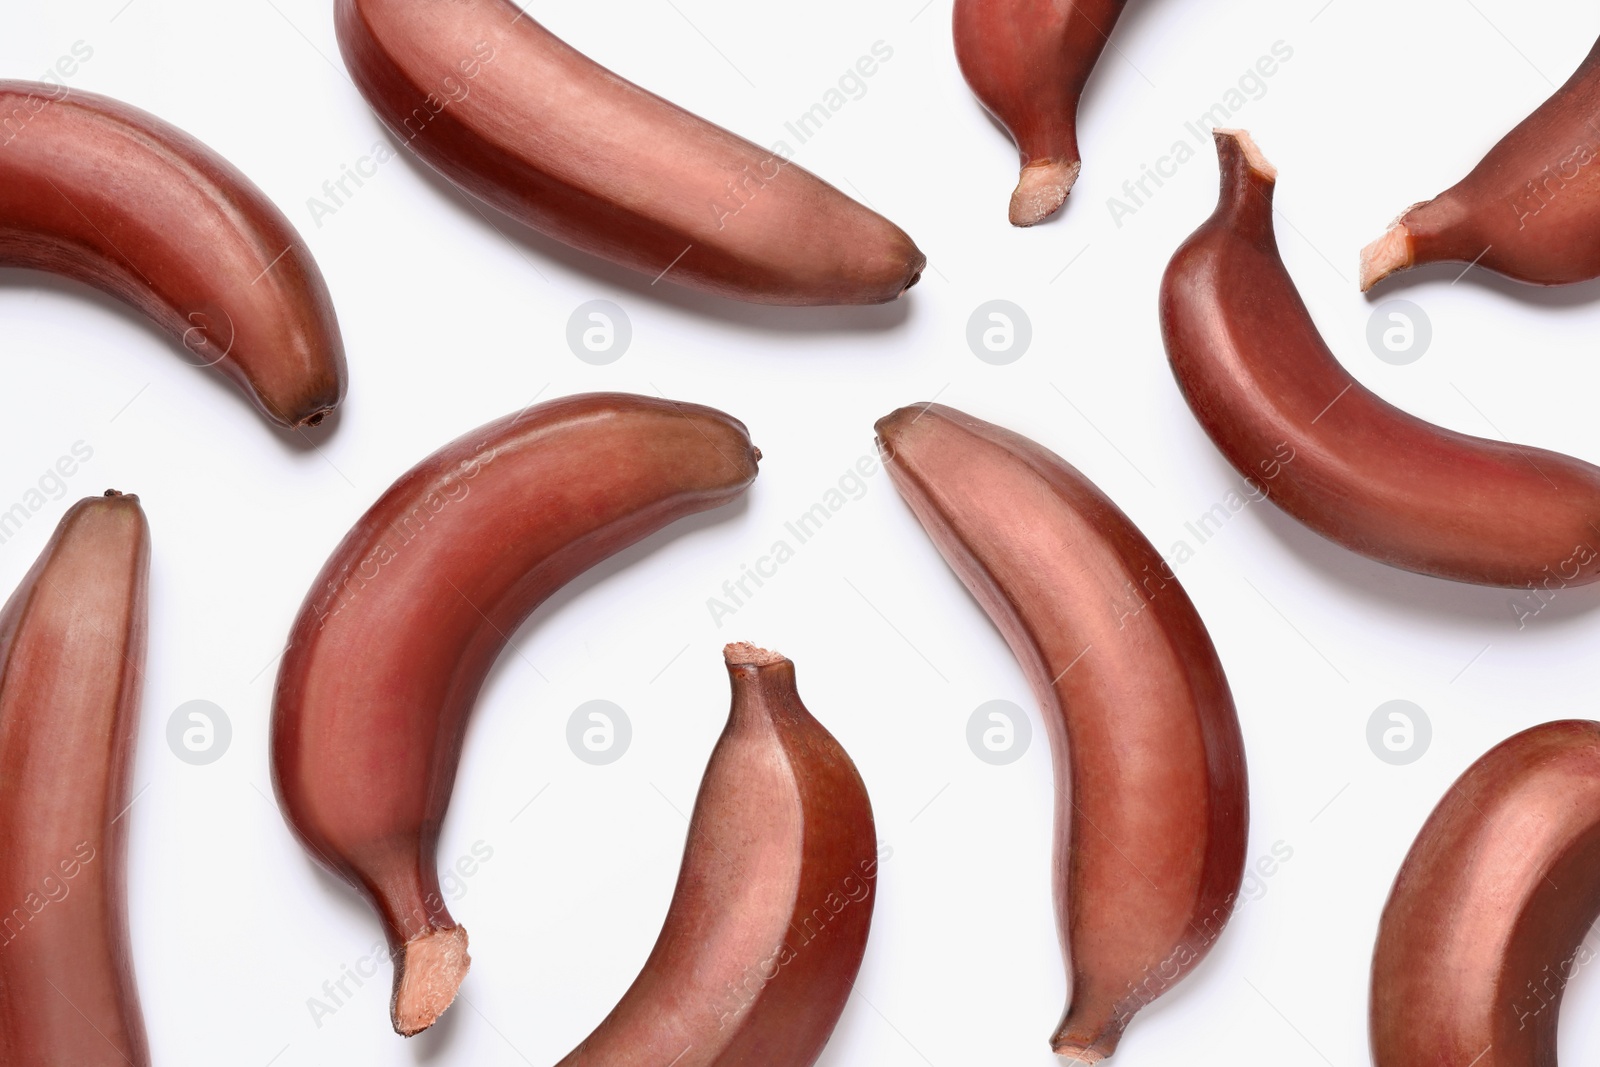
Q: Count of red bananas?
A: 10